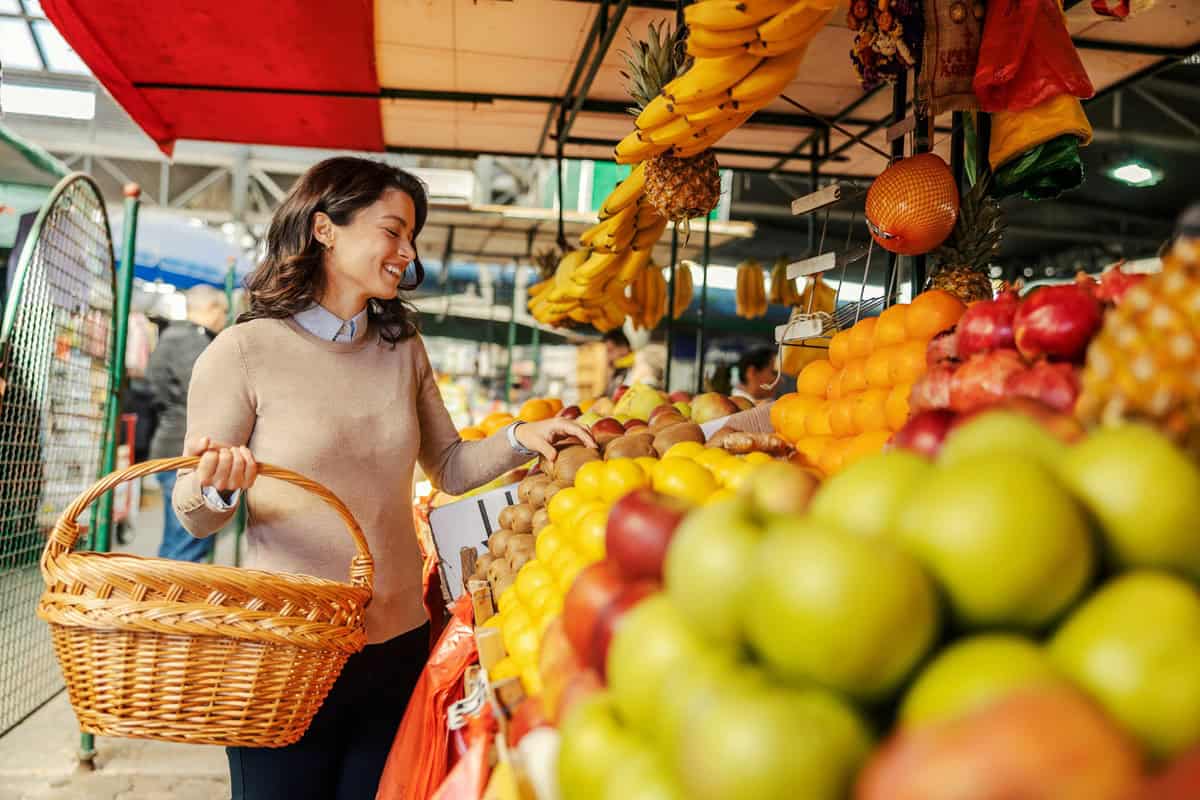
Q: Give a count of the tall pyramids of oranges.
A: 1